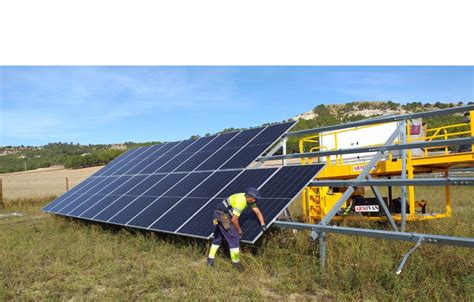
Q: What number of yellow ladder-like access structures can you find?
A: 1